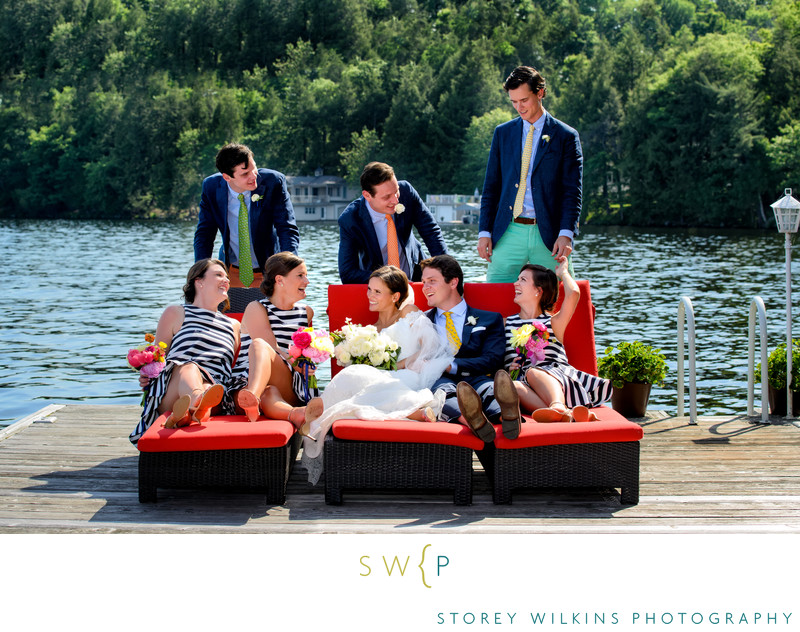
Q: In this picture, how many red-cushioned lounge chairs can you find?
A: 3